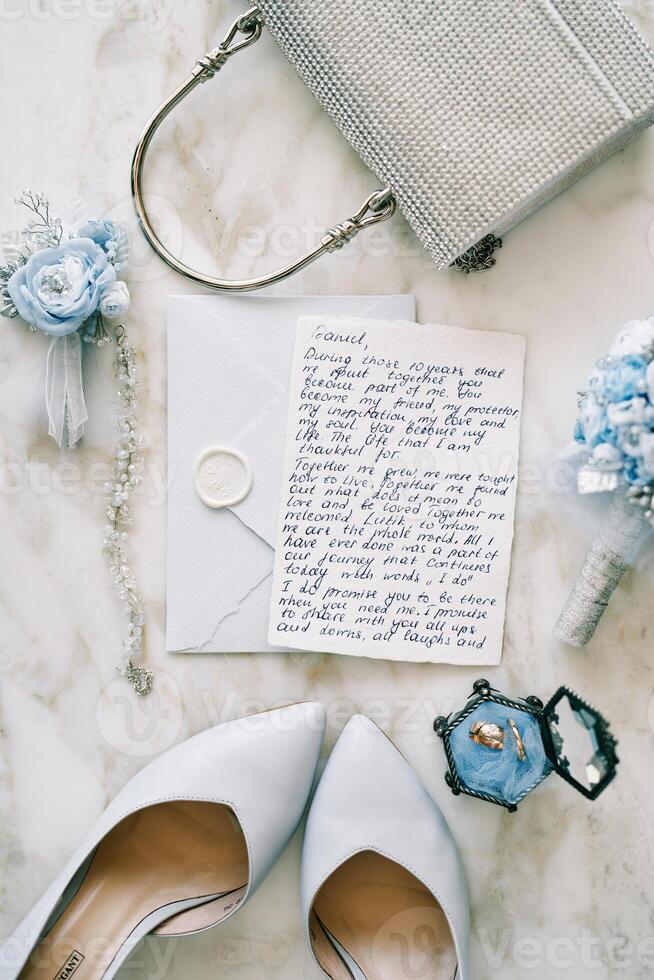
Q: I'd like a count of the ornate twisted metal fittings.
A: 2